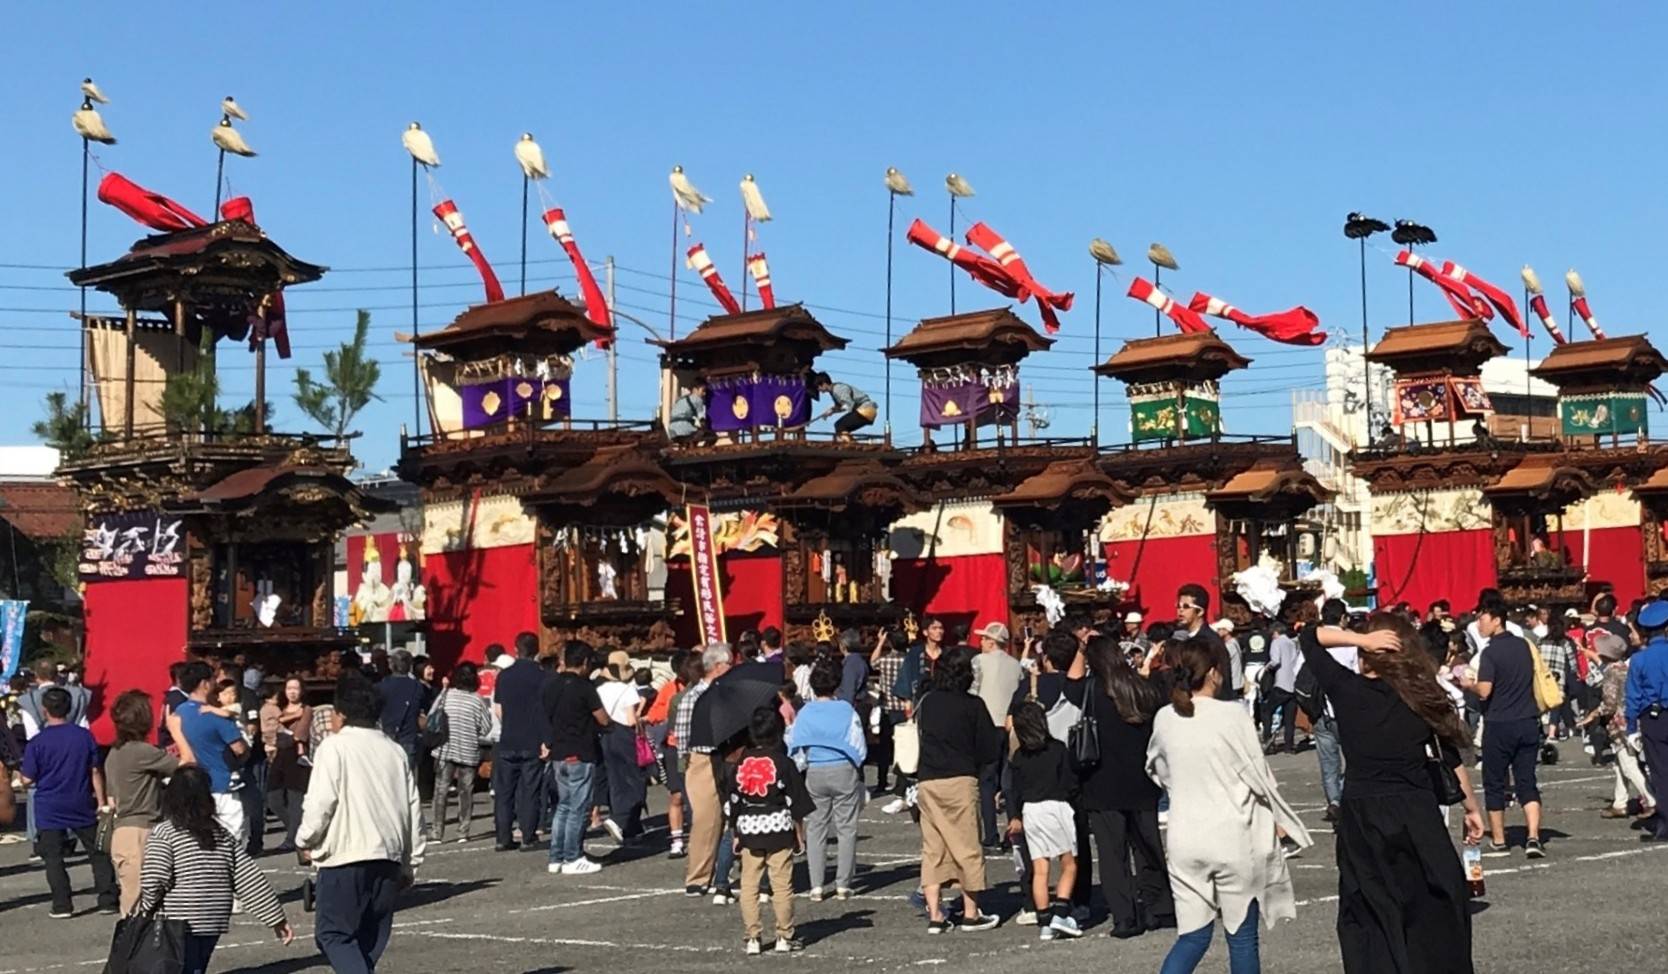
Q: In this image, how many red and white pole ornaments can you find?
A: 12